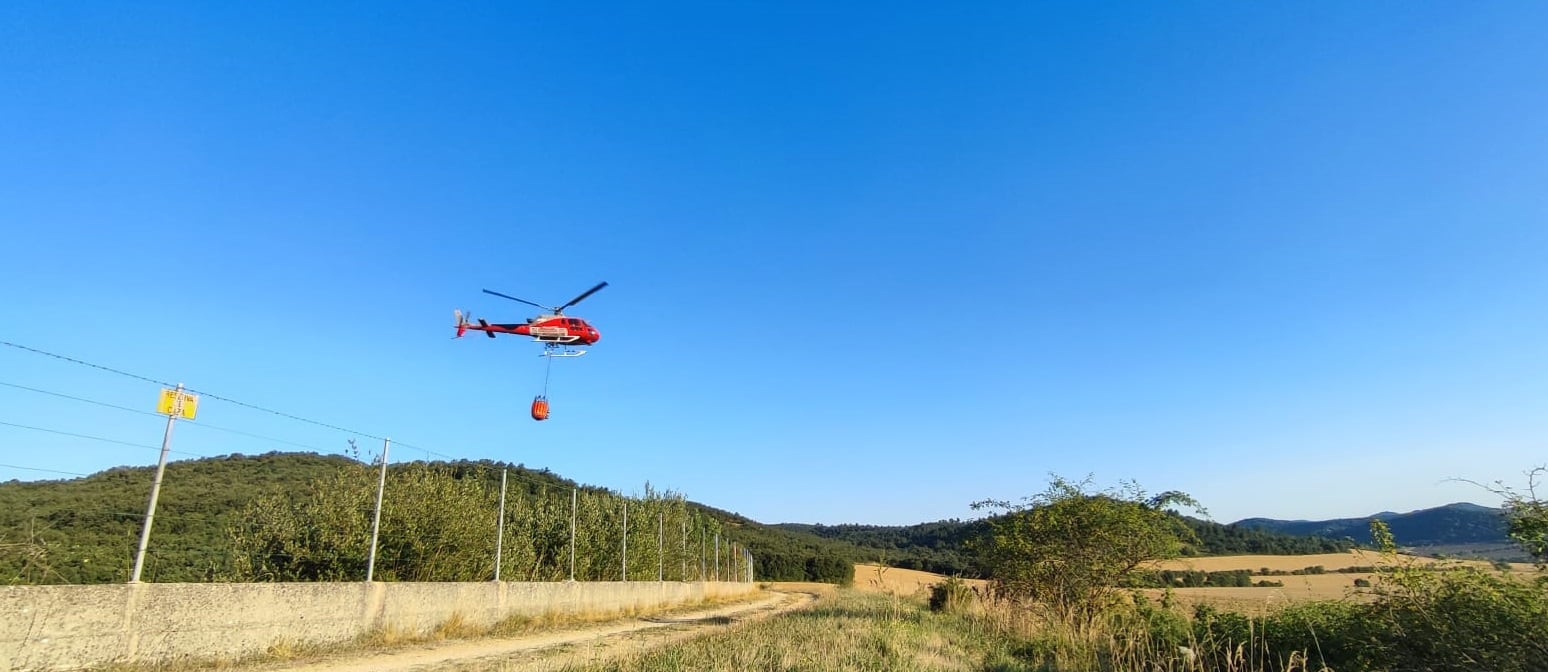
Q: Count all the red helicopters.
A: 1